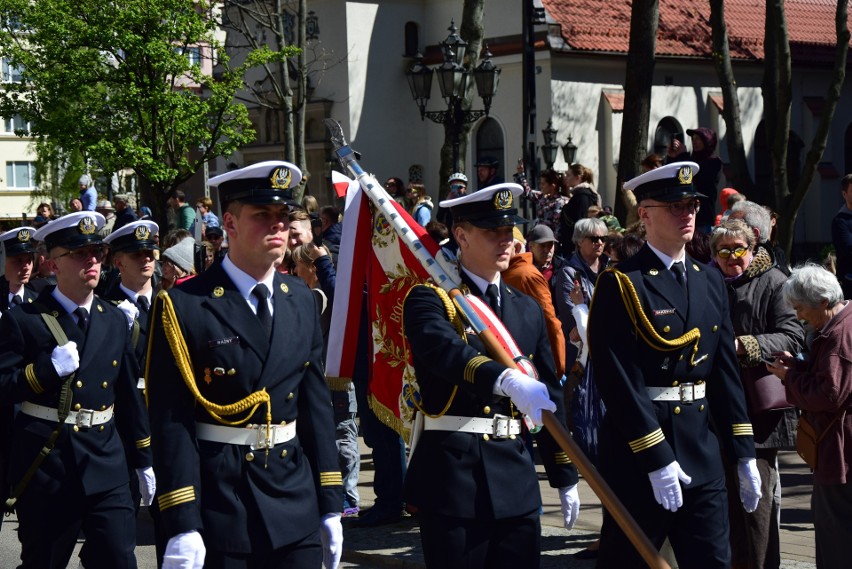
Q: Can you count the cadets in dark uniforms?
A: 6